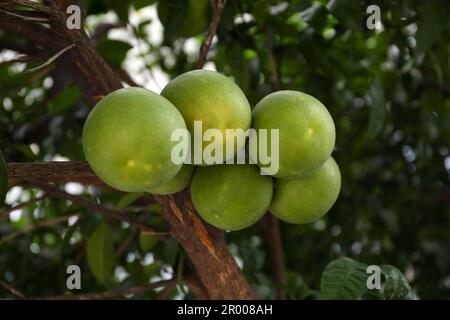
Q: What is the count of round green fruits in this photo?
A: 6